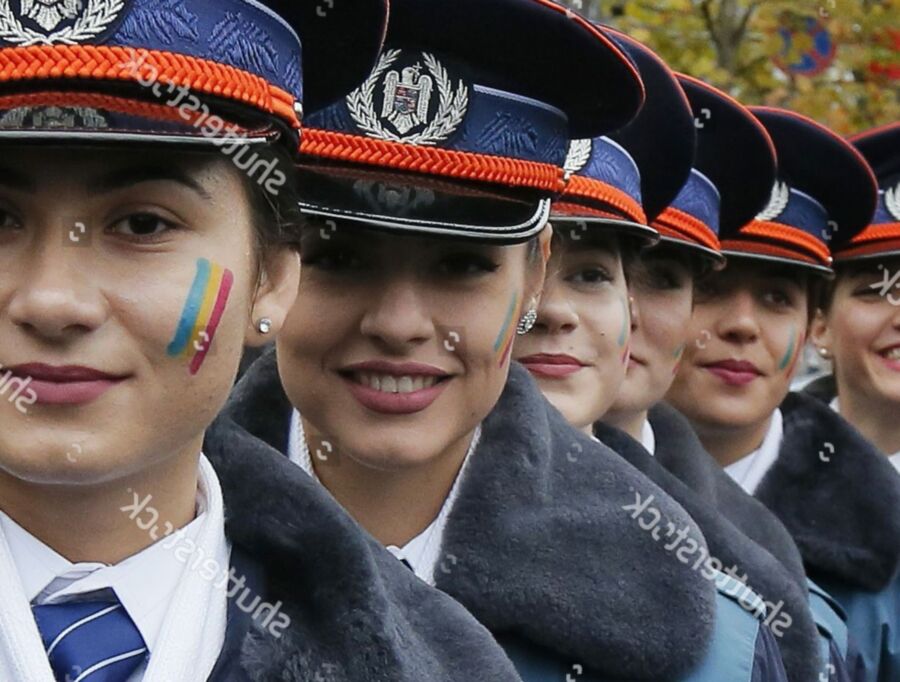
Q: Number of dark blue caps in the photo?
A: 6